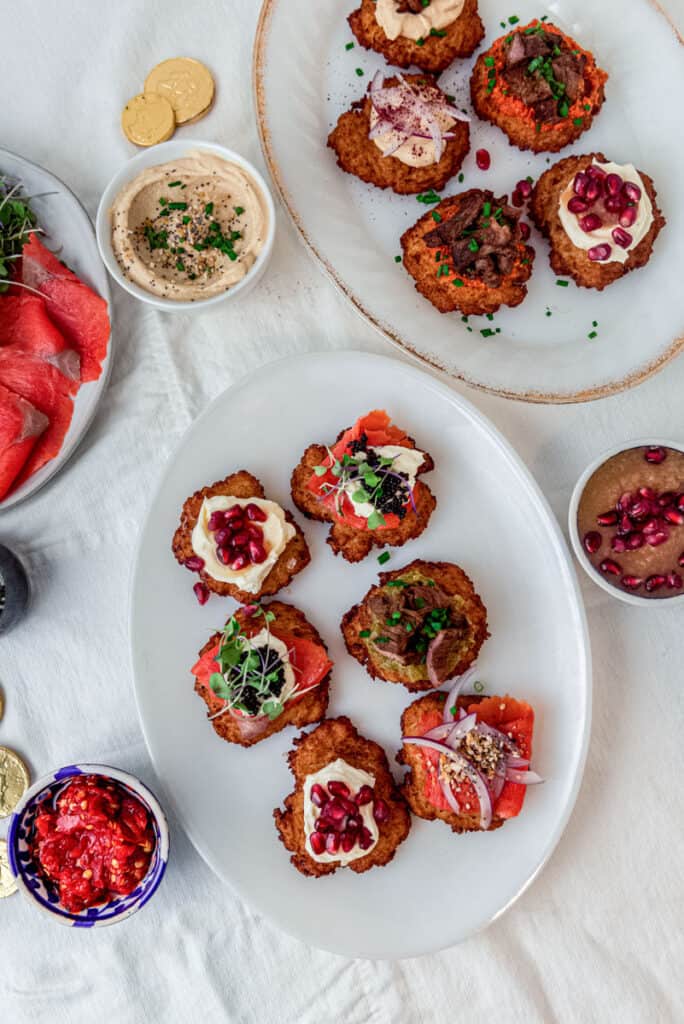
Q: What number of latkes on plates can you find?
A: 11